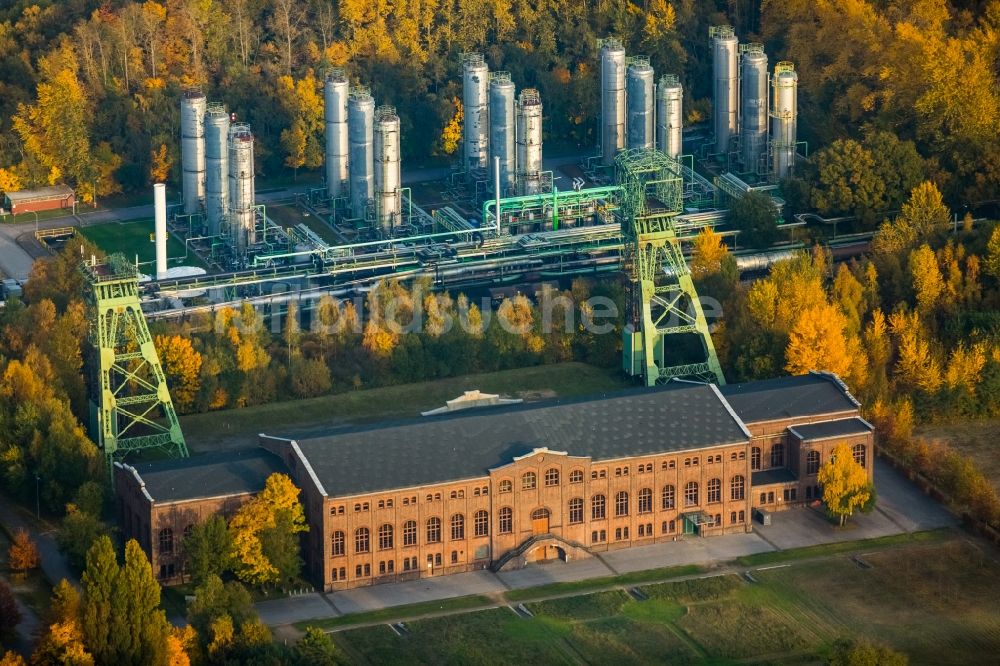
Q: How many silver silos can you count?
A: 15